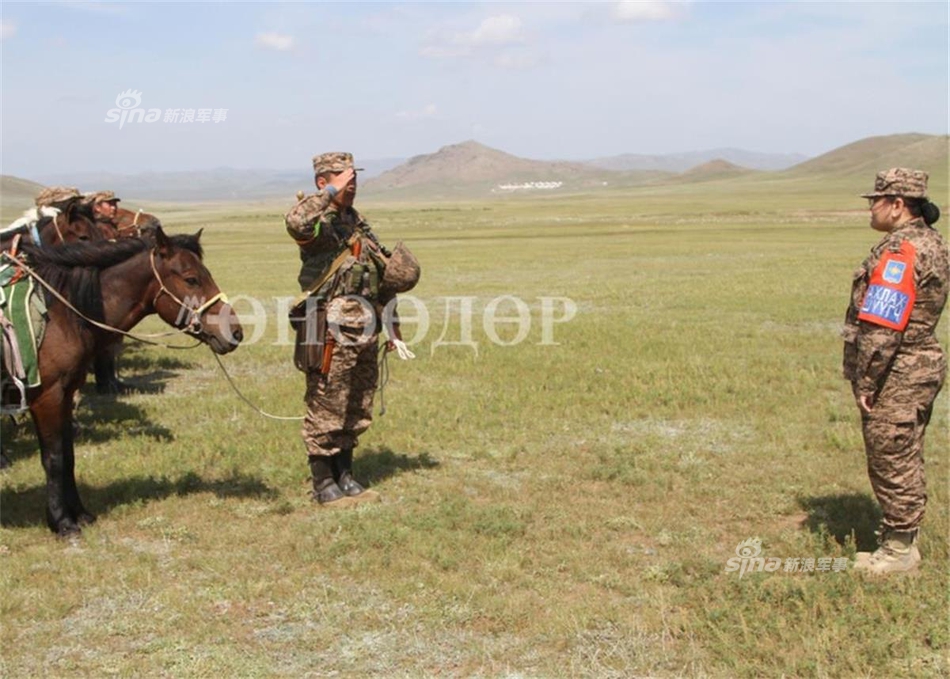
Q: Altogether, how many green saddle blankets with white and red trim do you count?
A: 1